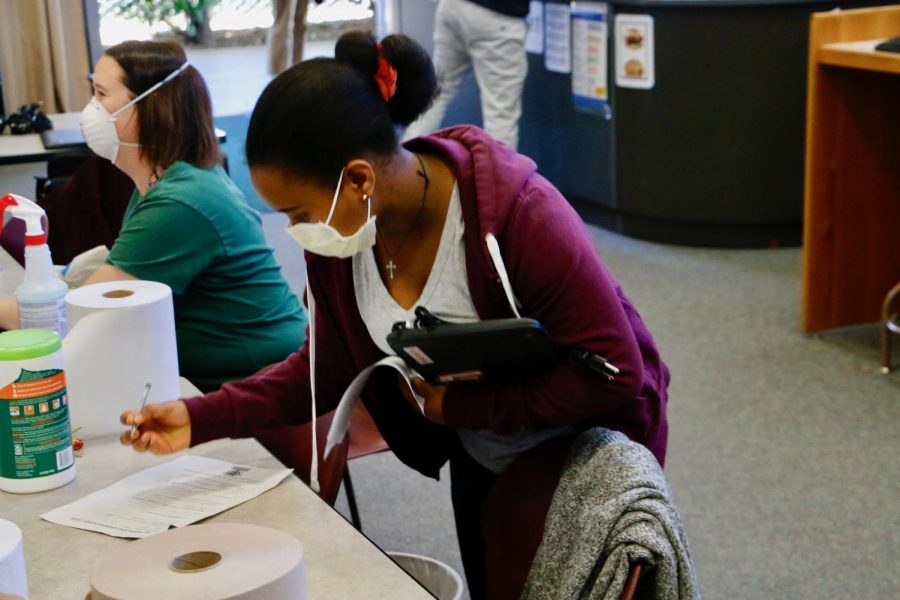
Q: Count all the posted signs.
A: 4